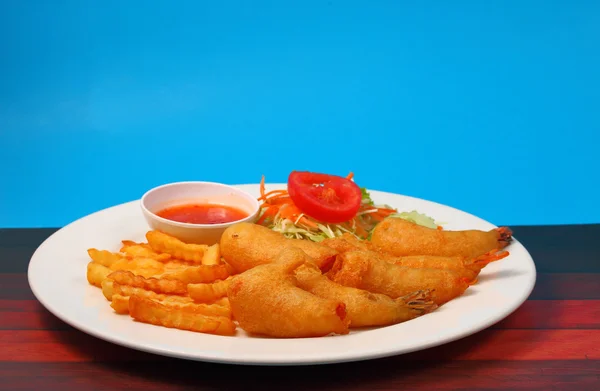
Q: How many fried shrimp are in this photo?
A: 6